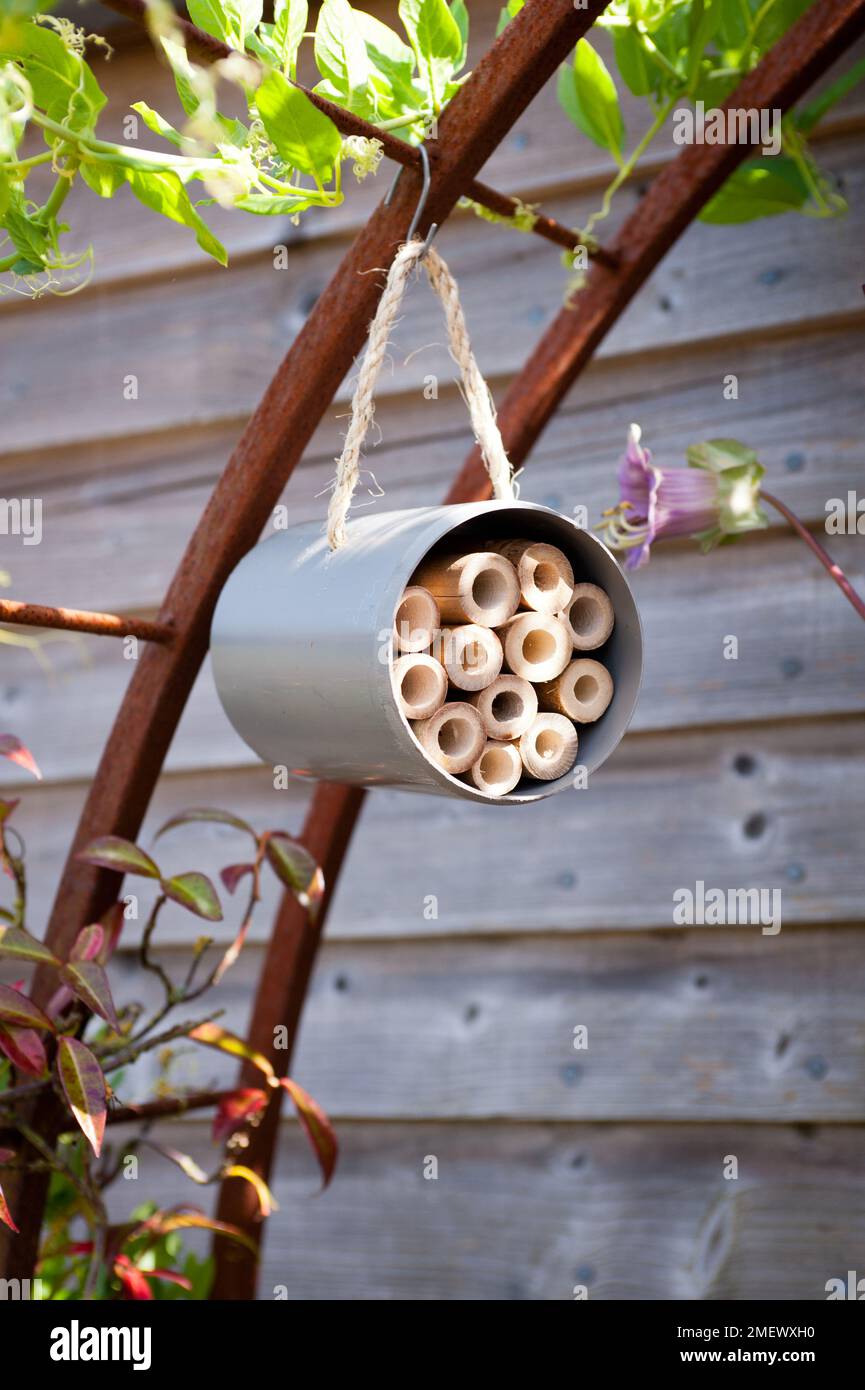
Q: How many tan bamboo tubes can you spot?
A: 12